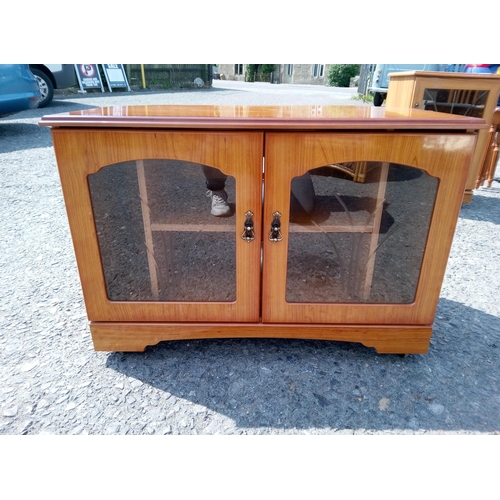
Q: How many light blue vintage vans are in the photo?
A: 1